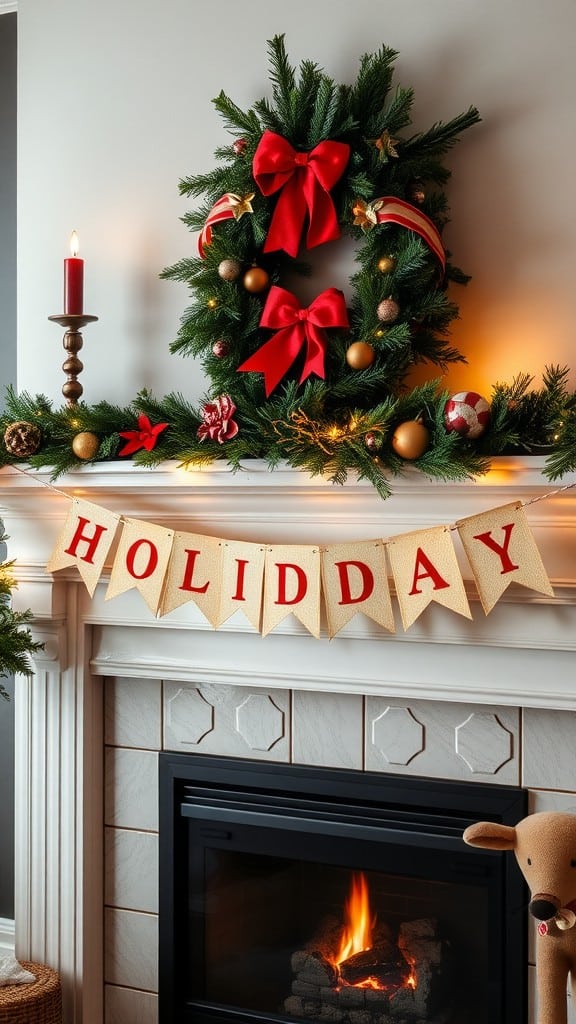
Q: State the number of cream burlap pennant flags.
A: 8